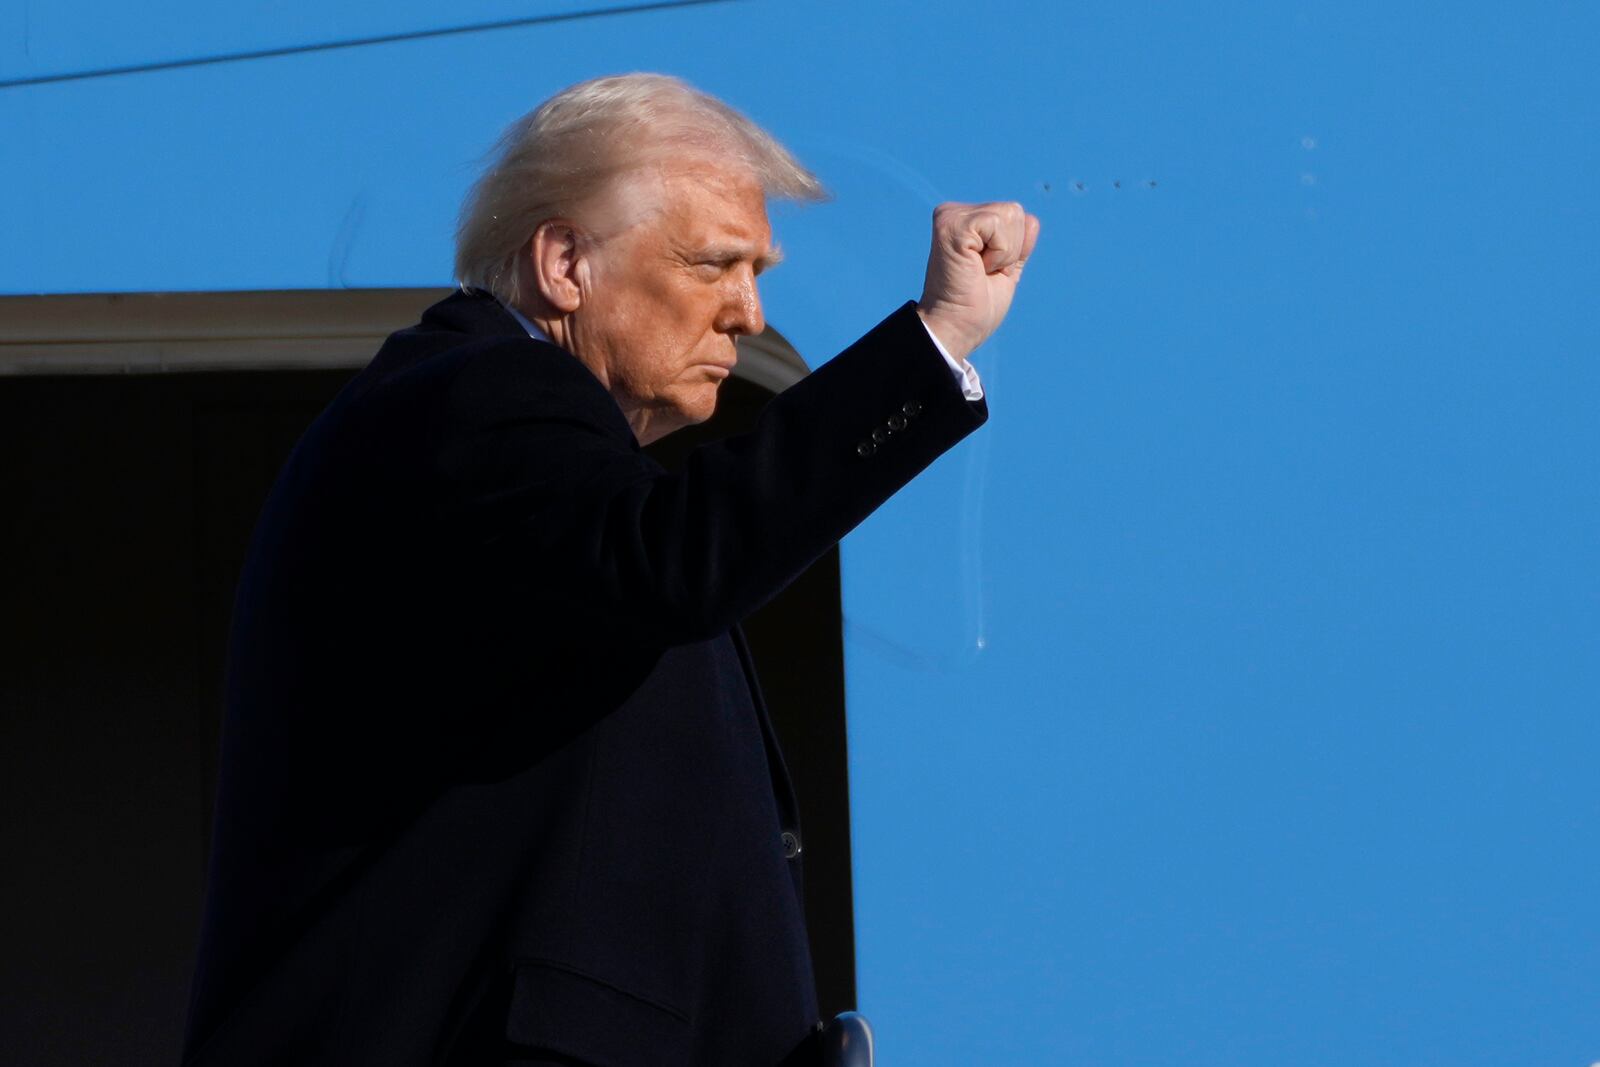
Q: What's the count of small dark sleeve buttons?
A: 4